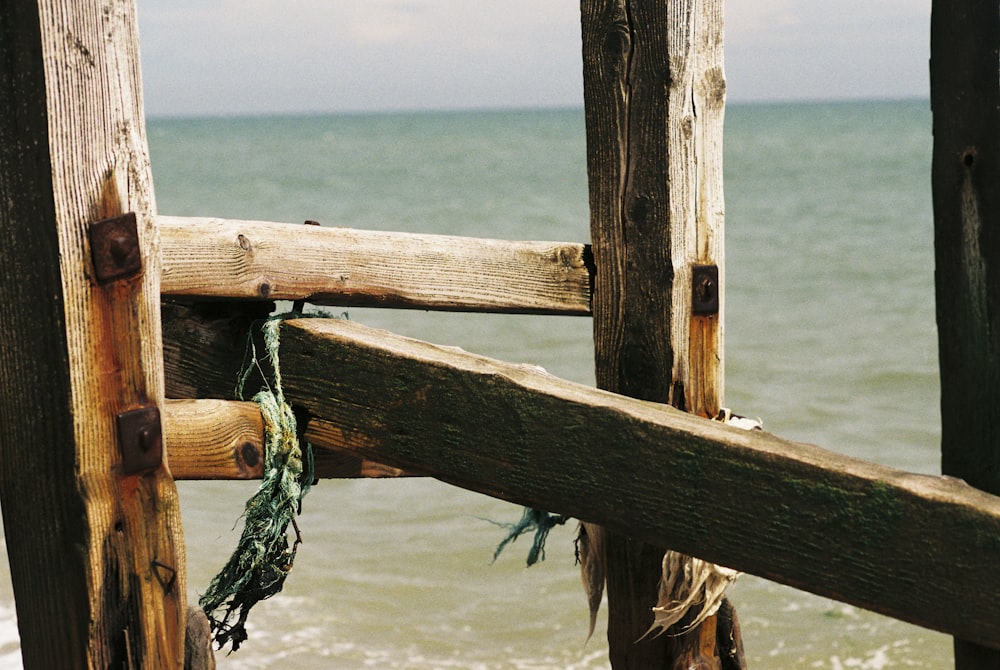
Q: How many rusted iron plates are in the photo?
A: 3